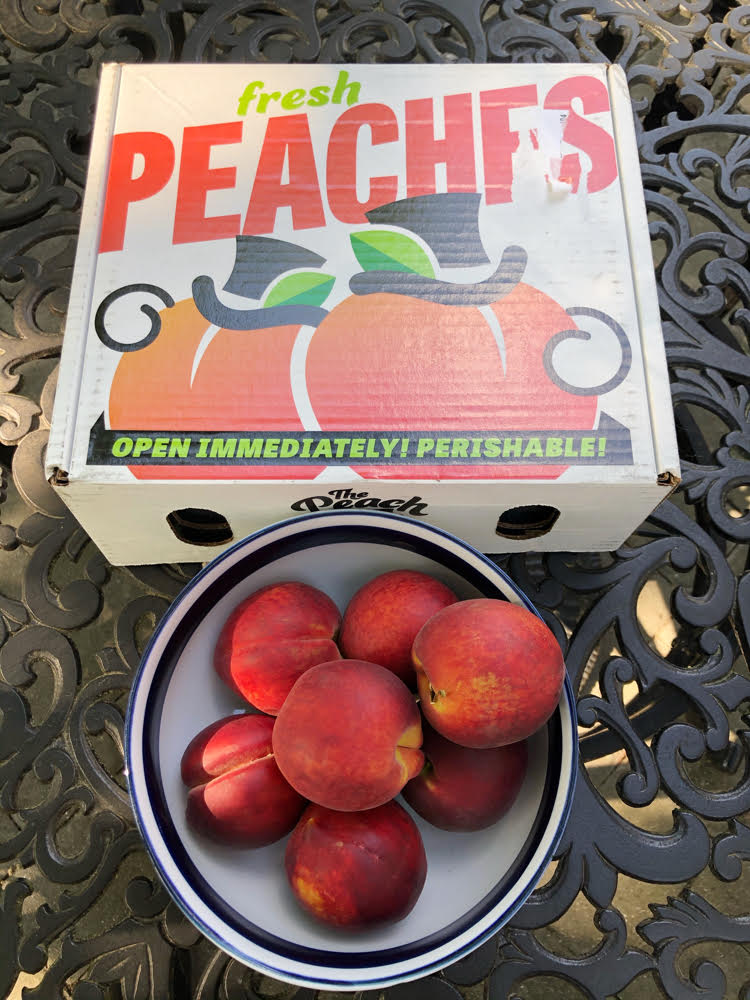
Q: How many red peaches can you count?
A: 7